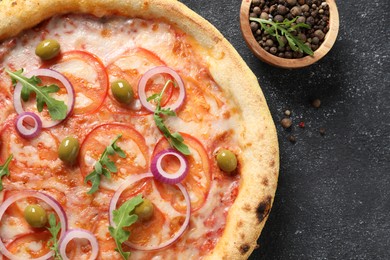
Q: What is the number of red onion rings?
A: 7